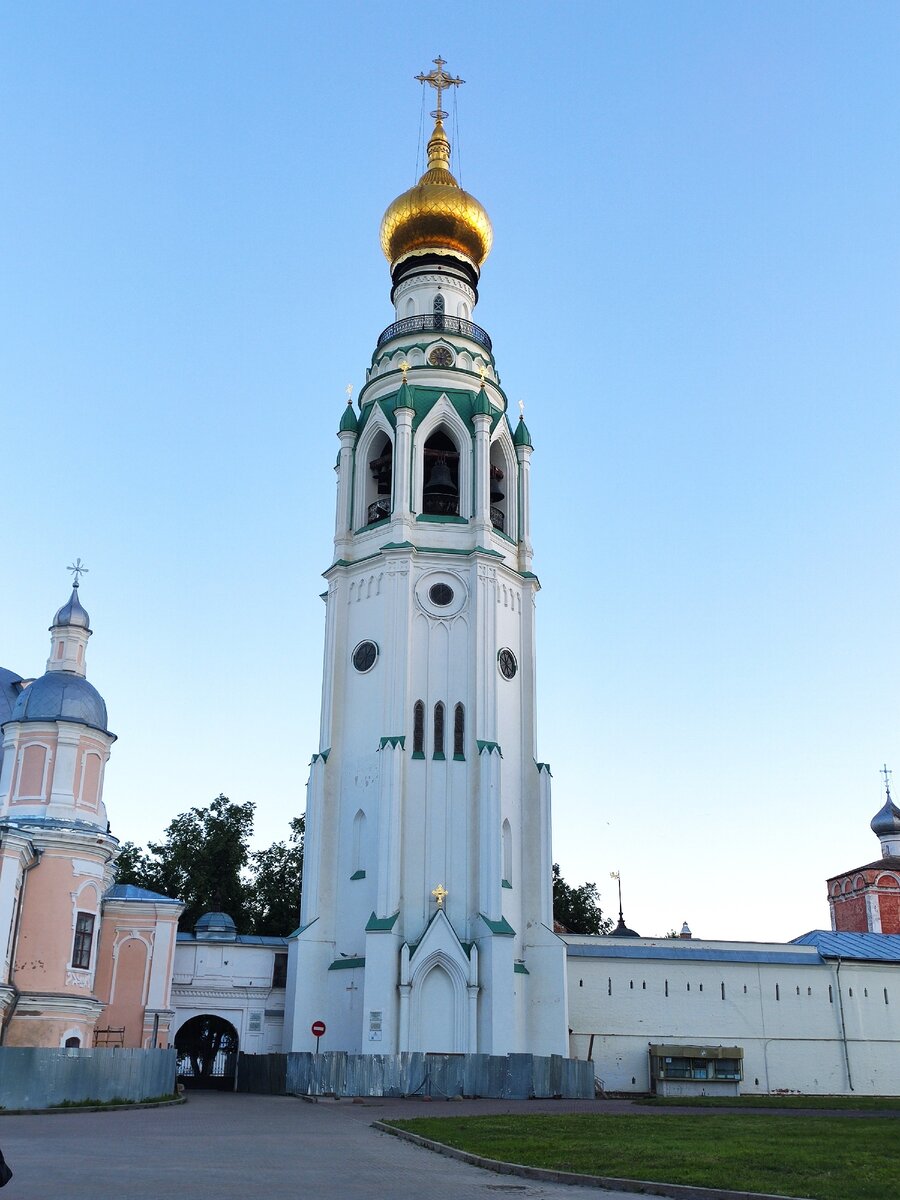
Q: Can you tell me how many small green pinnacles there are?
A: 4